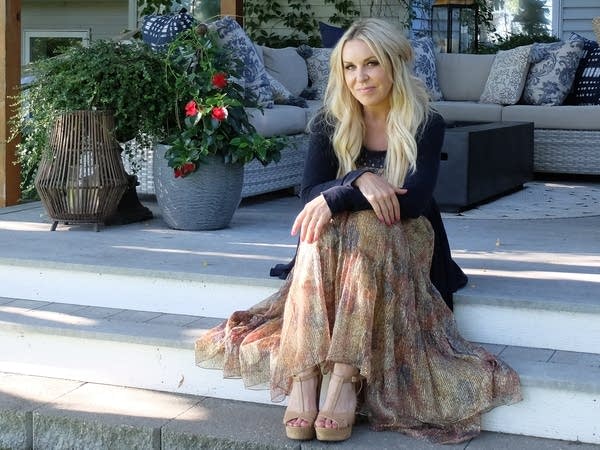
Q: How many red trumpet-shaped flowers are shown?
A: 4